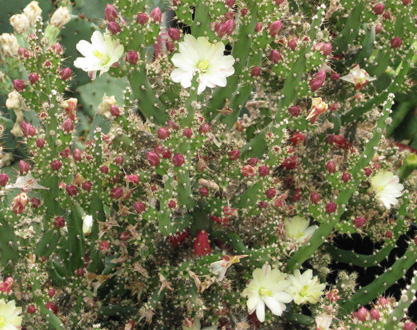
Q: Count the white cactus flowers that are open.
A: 7